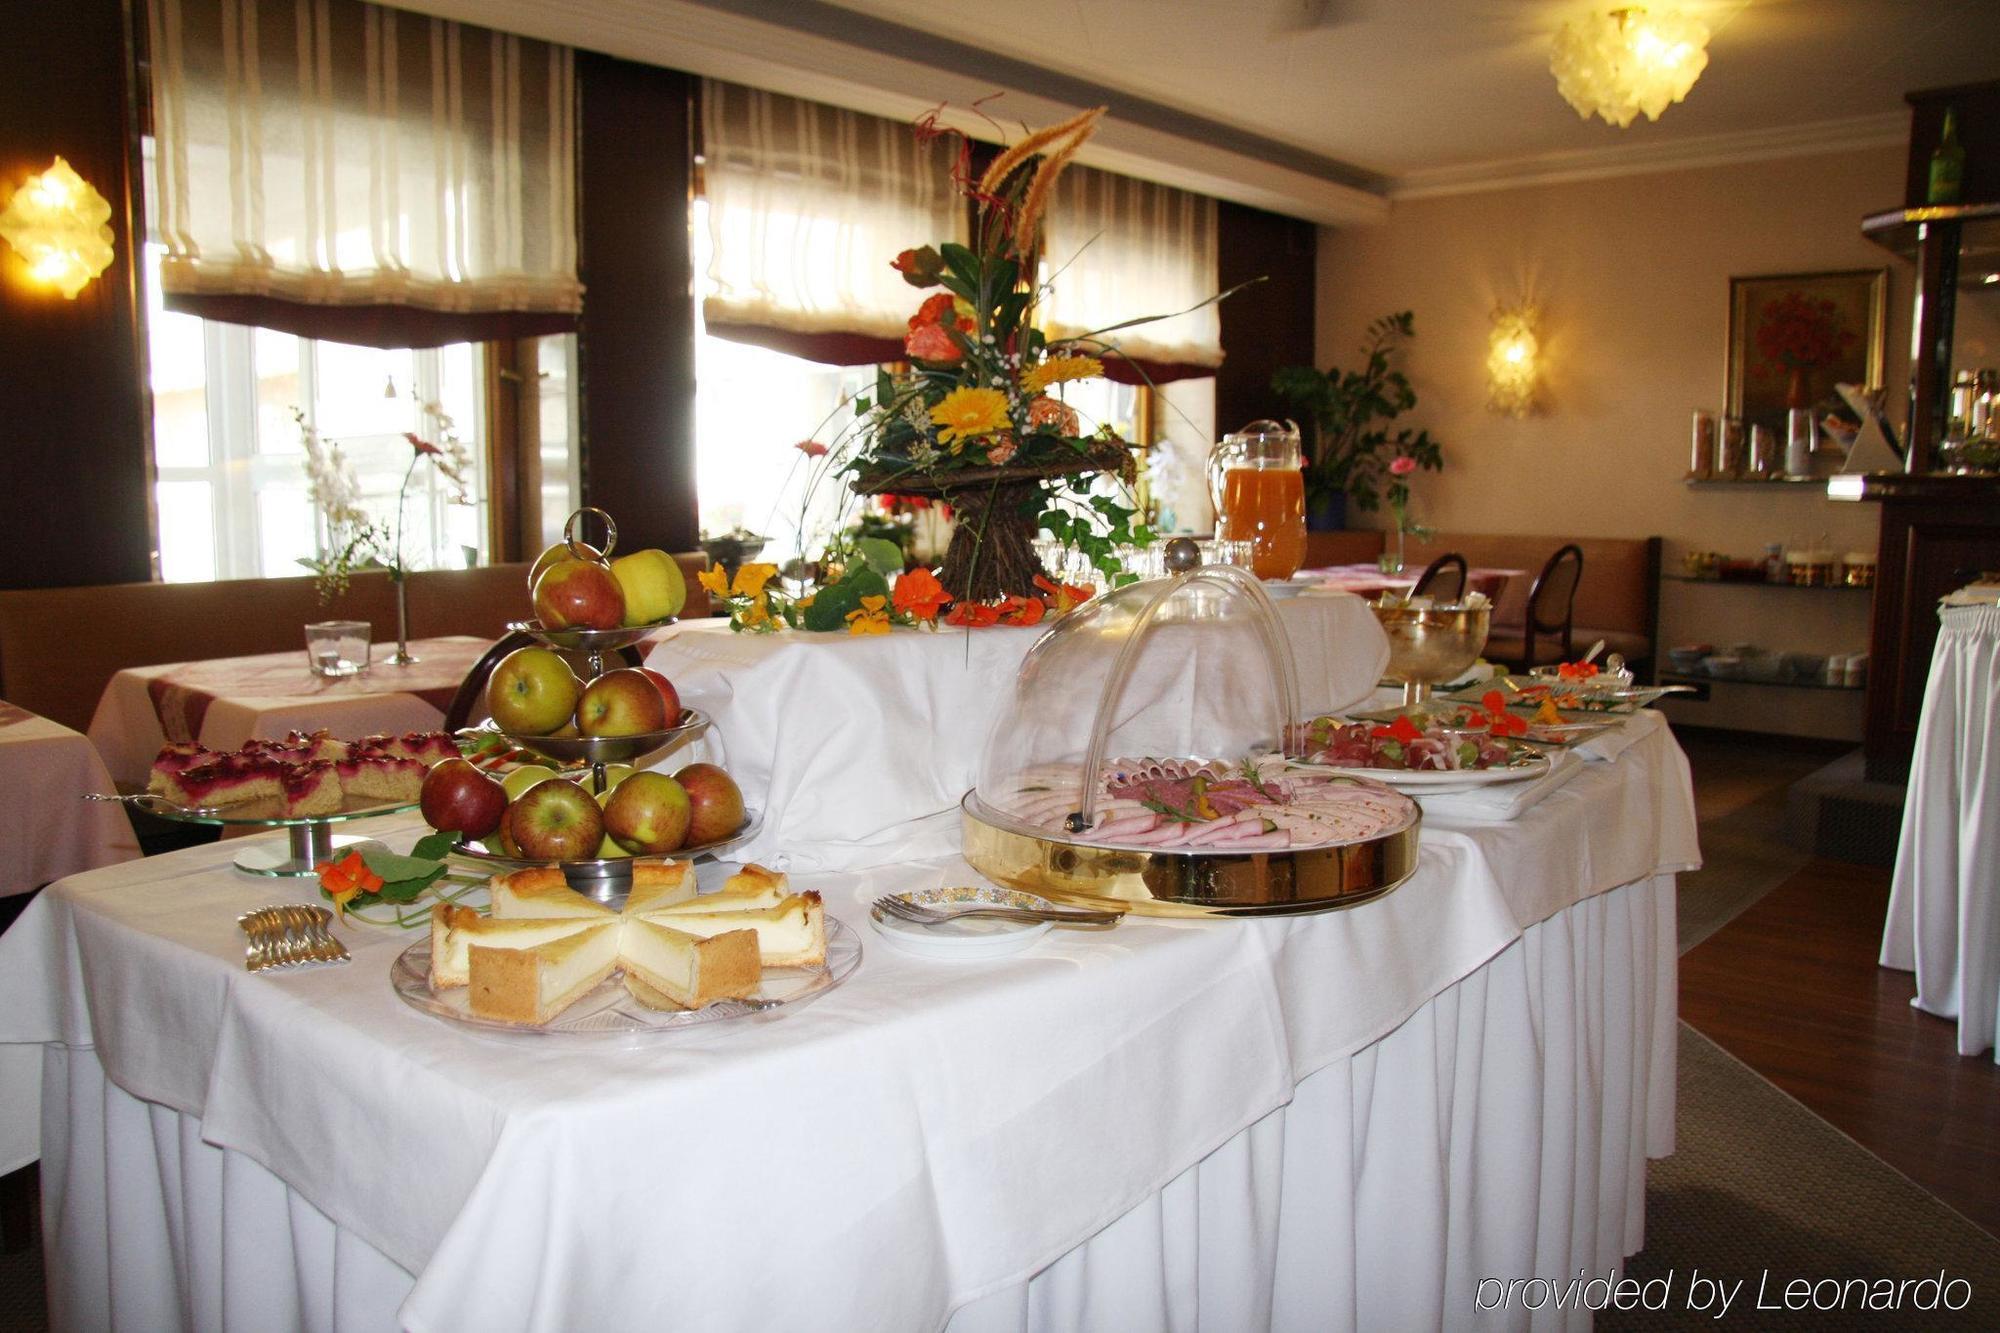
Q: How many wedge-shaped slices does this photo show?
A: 7